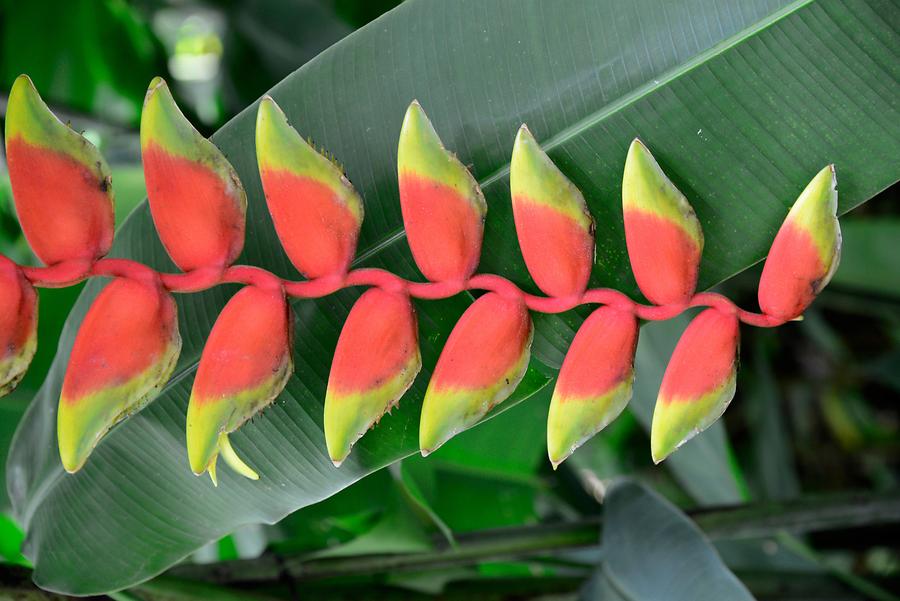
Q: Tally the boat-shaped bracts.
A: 14